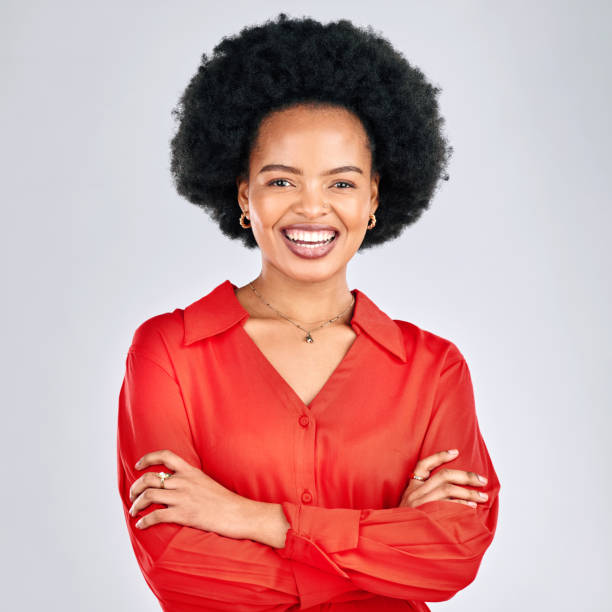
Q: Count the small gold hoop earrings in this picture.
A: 2